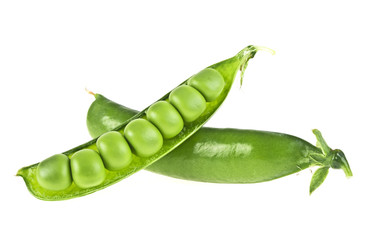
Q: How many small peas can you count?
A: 7